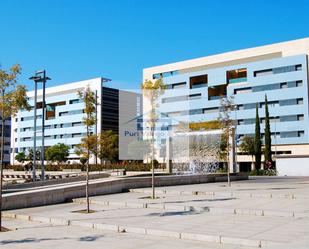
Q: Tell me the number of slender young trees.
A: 4